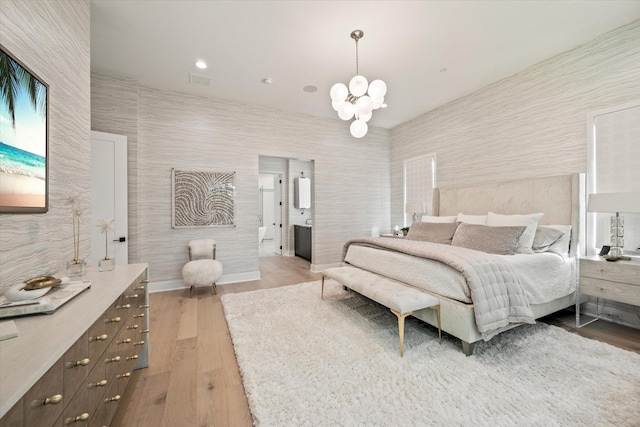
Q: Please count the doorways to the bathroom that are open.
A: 1